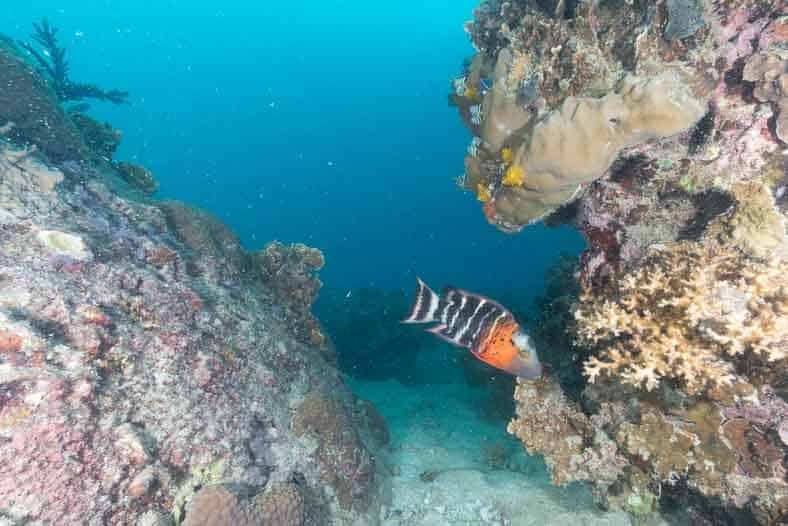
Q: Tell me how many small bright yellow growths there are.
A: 4